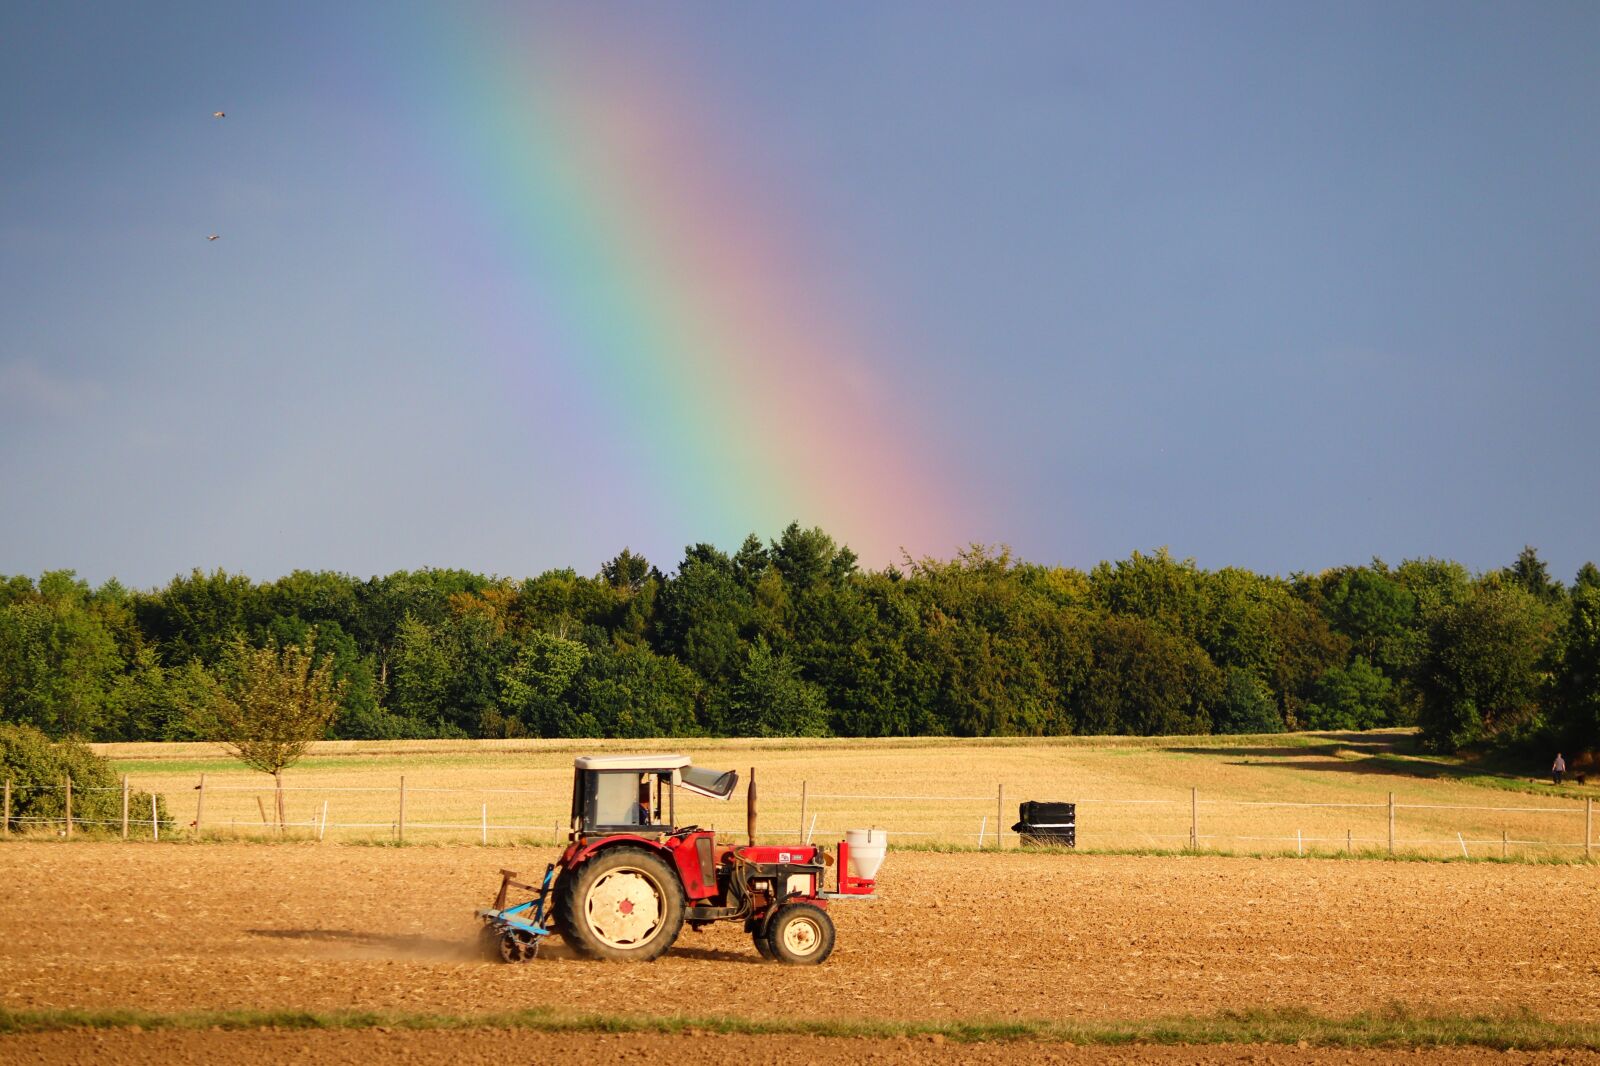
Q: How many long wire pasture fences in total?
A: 1